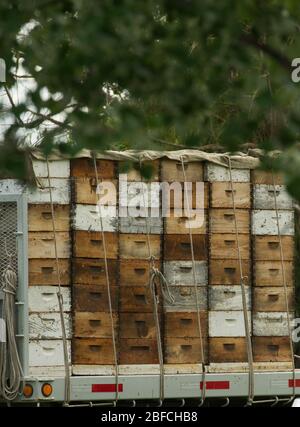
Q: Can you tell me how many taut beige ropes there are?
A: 6